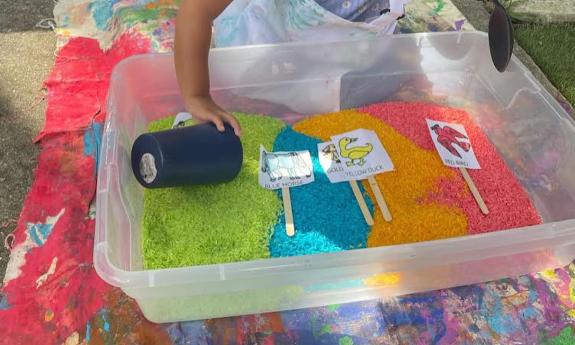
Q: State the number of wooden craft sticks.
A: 4